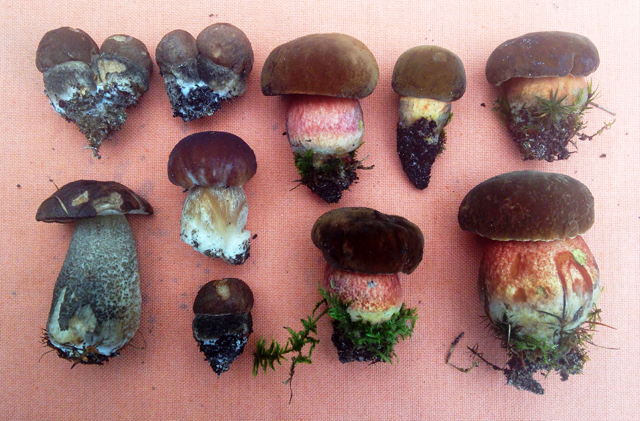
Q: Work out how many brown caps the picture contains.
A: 12